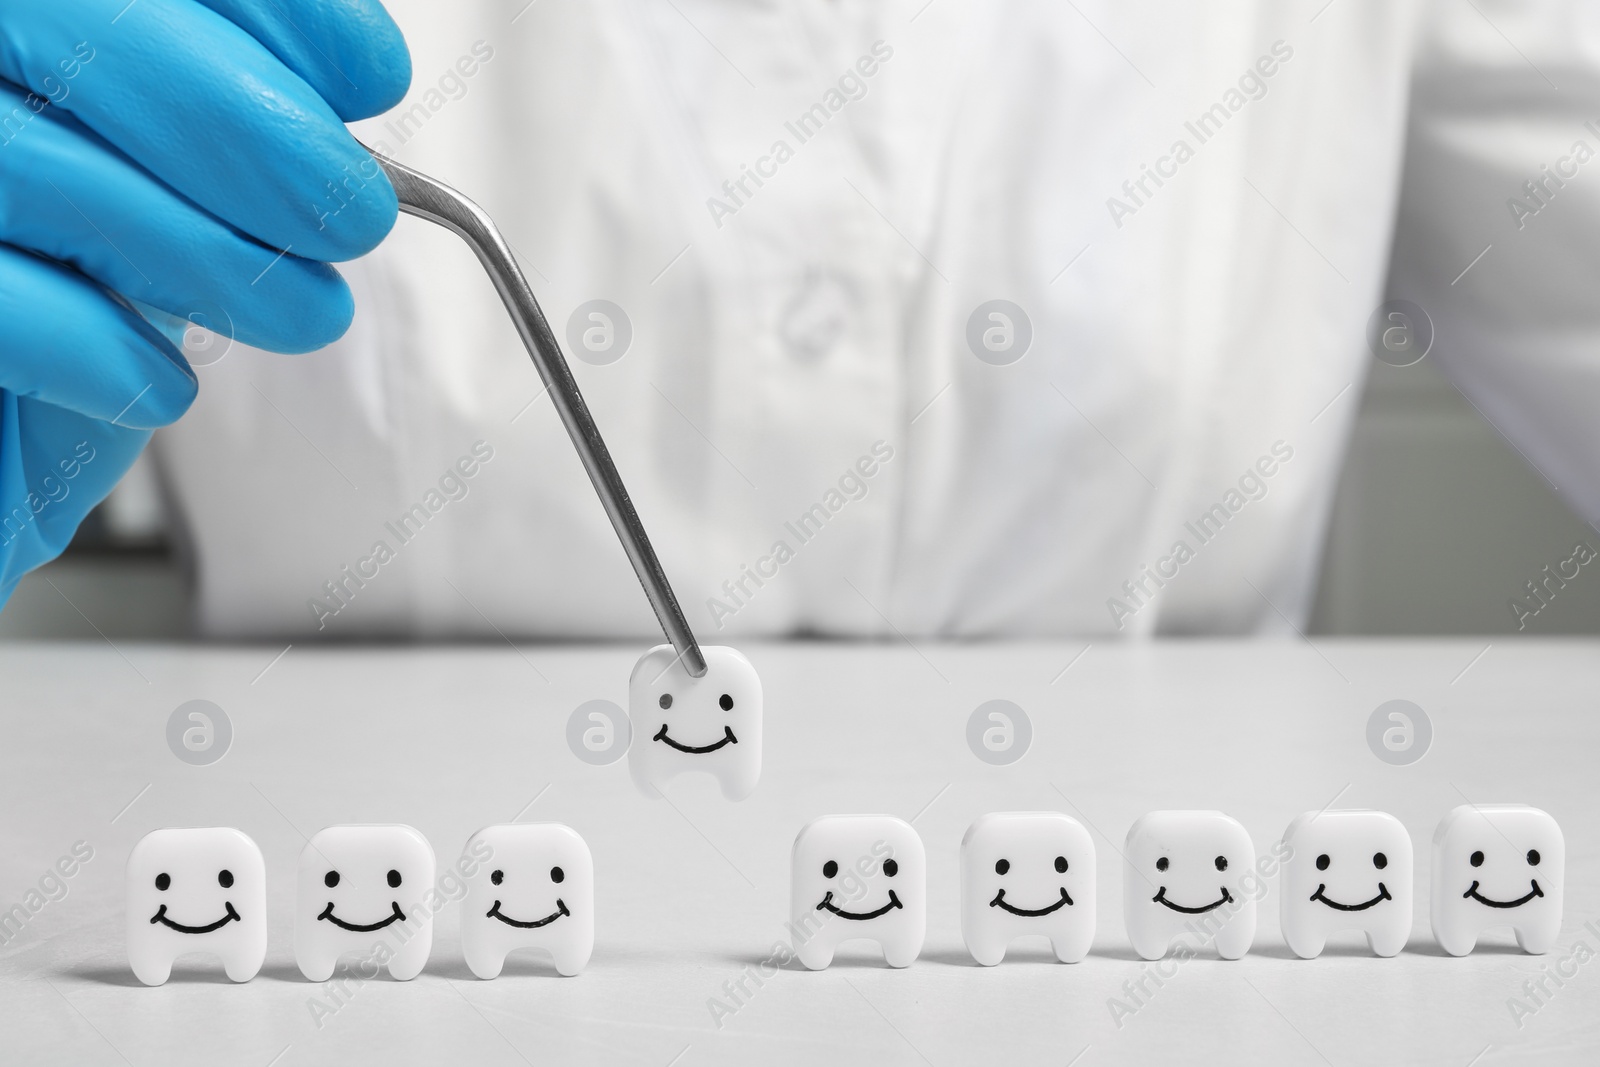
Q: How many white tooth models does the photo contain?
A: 9